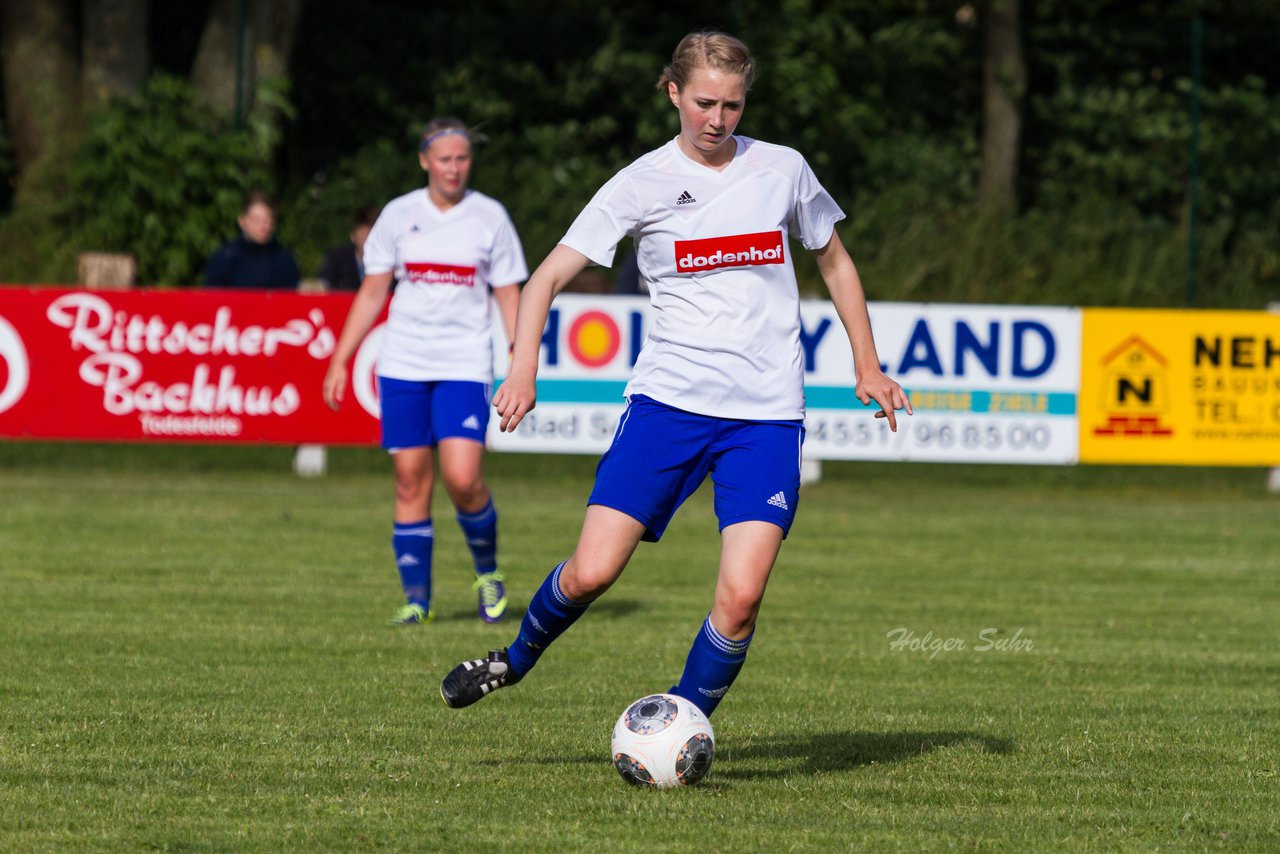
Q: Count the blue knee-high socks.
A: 4